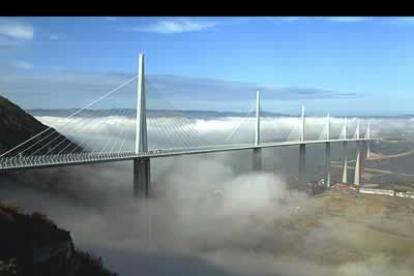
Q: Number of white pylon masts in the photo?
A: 7